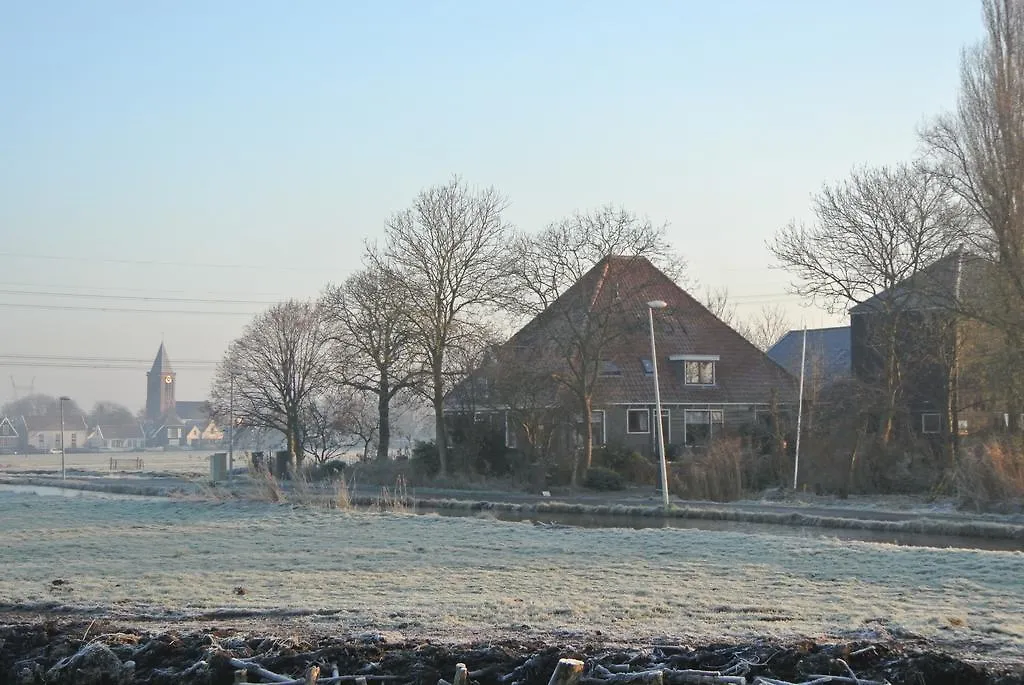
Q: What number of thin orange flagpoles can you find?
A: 0